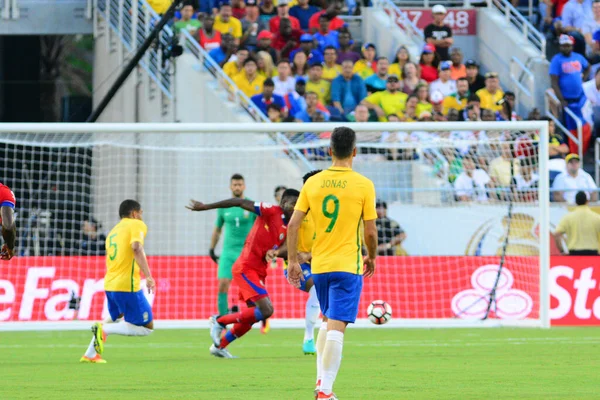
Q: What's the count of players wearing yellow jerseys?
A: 3